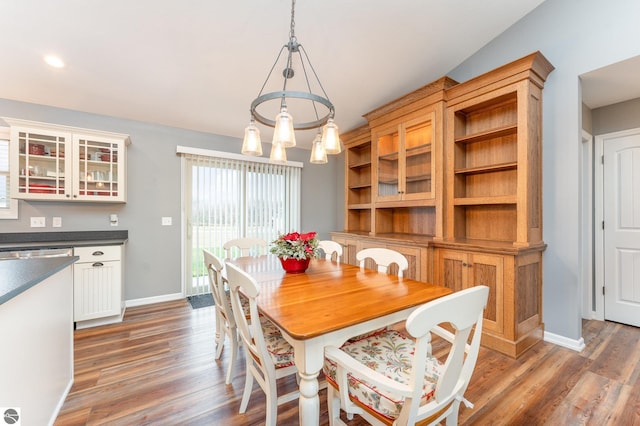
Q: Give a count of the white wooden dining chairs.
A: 6